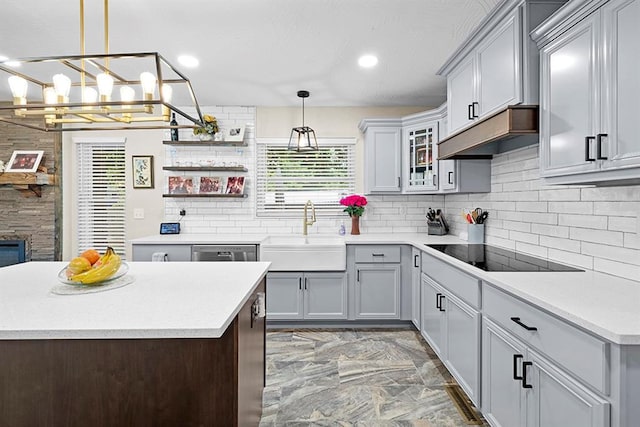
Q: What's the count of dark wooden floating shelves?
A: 3